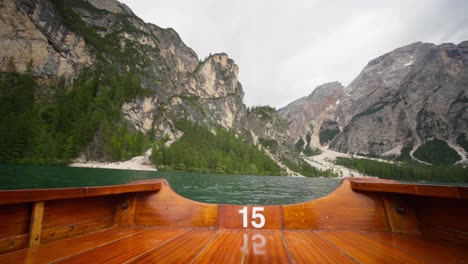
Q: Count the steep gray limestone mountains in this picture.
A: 2